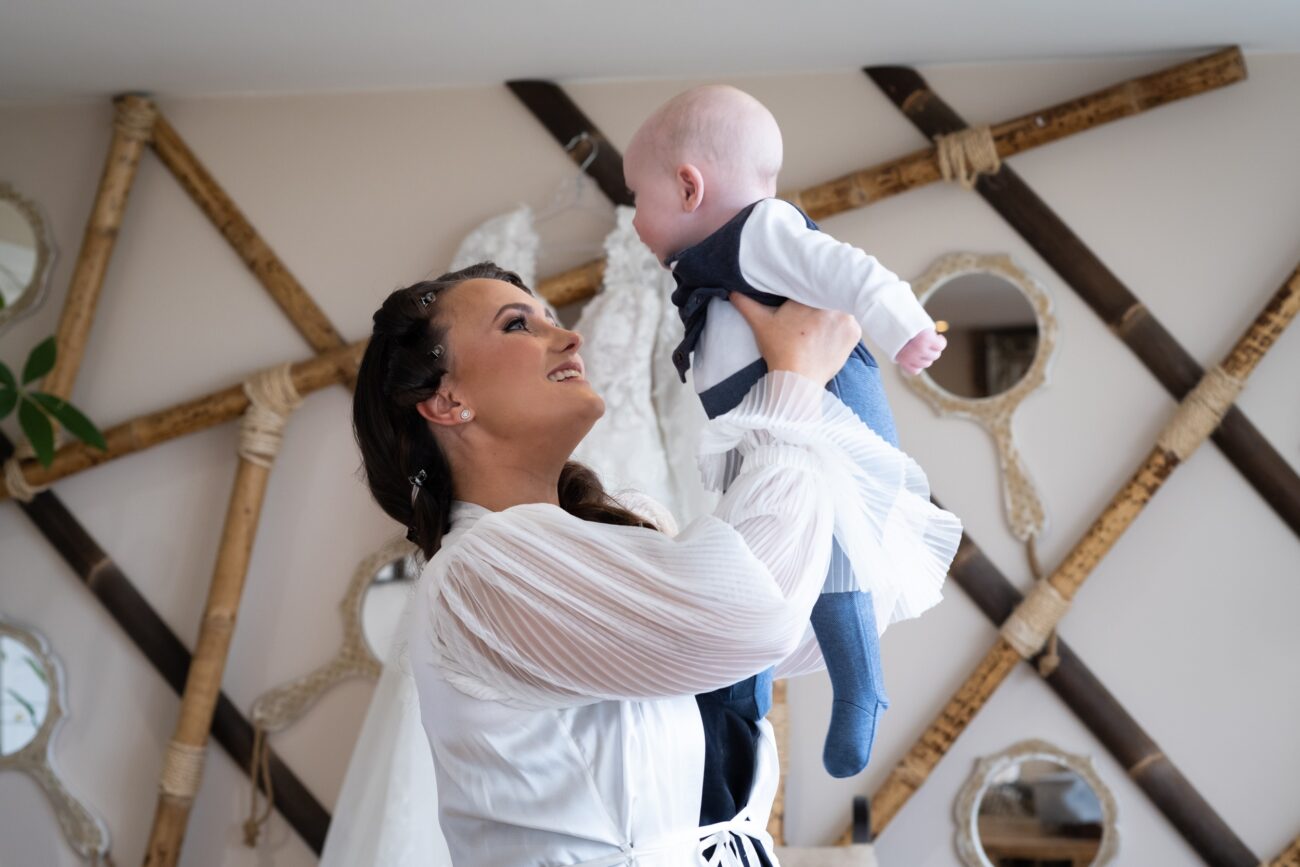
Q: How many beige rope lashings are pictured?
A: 7